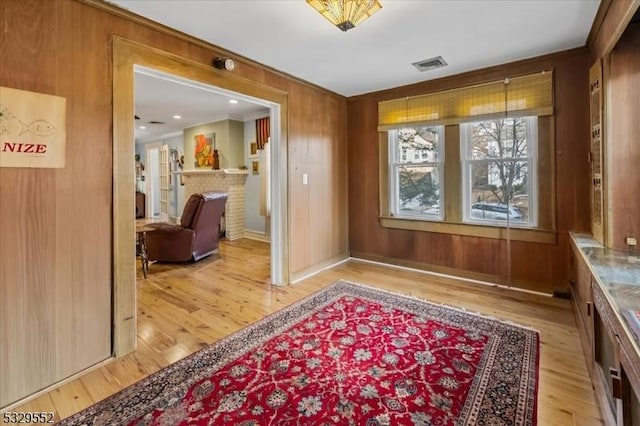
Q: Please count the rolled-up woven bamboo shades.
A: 1